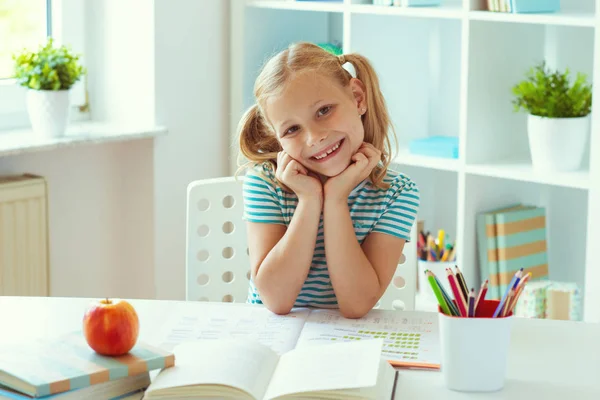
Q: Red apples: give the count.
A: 1